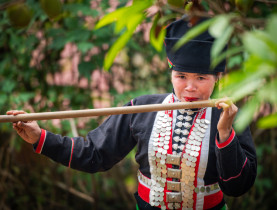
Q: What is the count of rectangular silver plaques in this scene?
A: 4